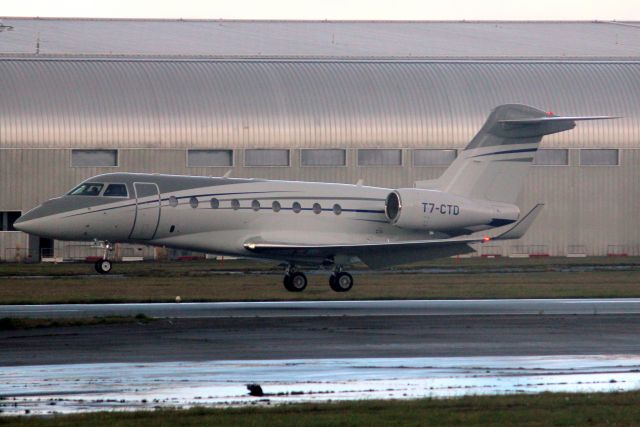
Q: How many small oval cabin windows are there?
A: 9